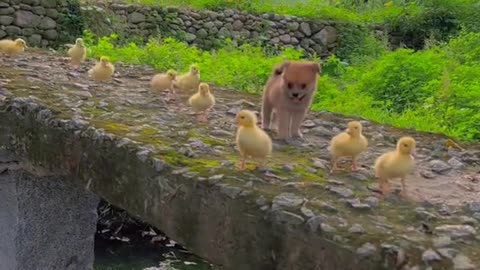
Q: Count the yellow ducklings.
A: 9